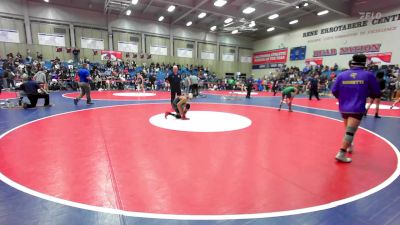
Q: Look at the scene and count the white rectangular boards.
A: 9